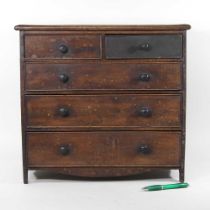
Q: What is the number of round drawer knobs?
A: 8